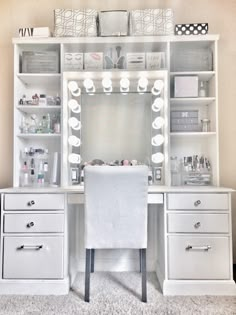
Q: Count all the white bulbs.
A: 14